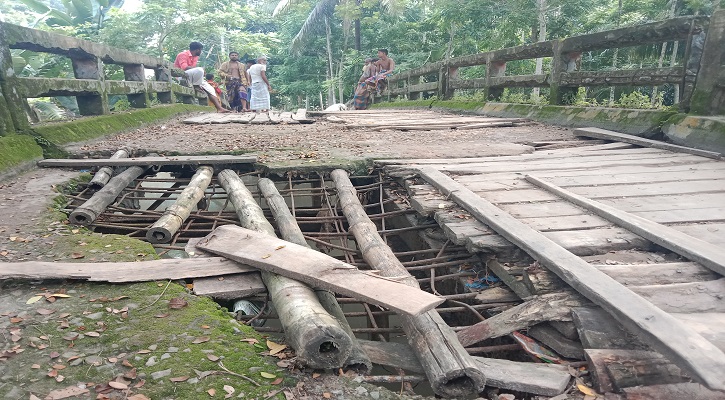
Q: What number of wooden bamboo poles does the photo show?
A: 6